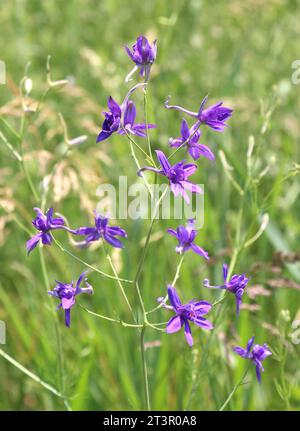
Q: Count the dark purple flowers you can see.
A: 13